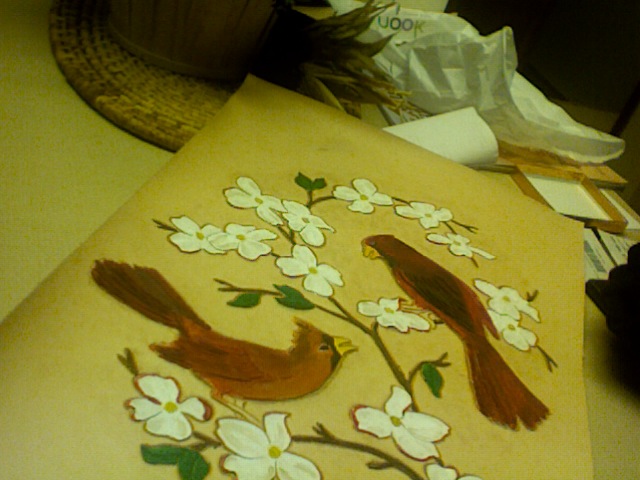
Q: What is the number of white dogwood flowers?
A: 15